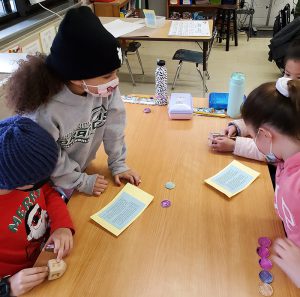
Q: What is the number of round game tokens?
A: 8